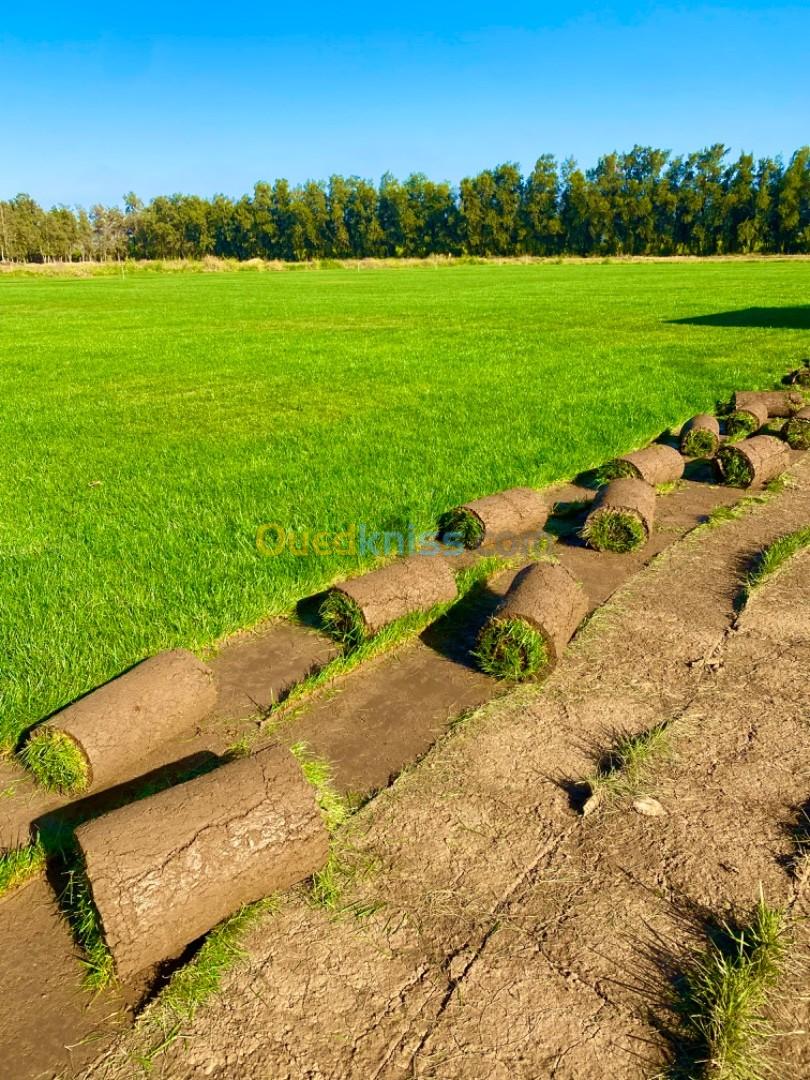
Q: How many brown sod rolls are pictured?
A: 13